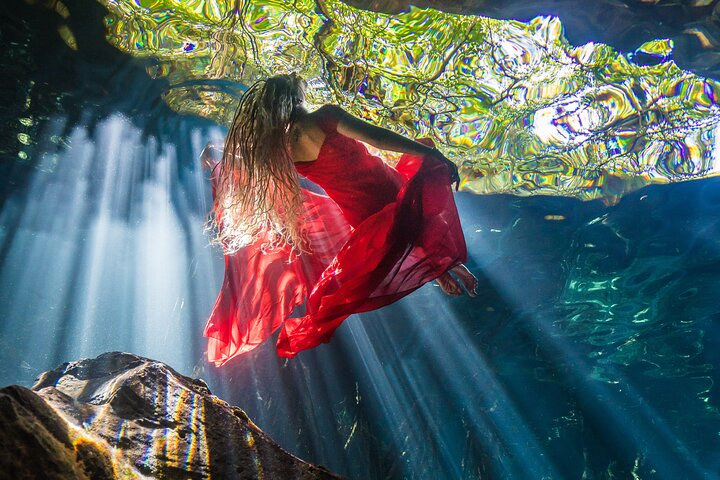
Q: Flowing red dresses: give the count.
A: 1